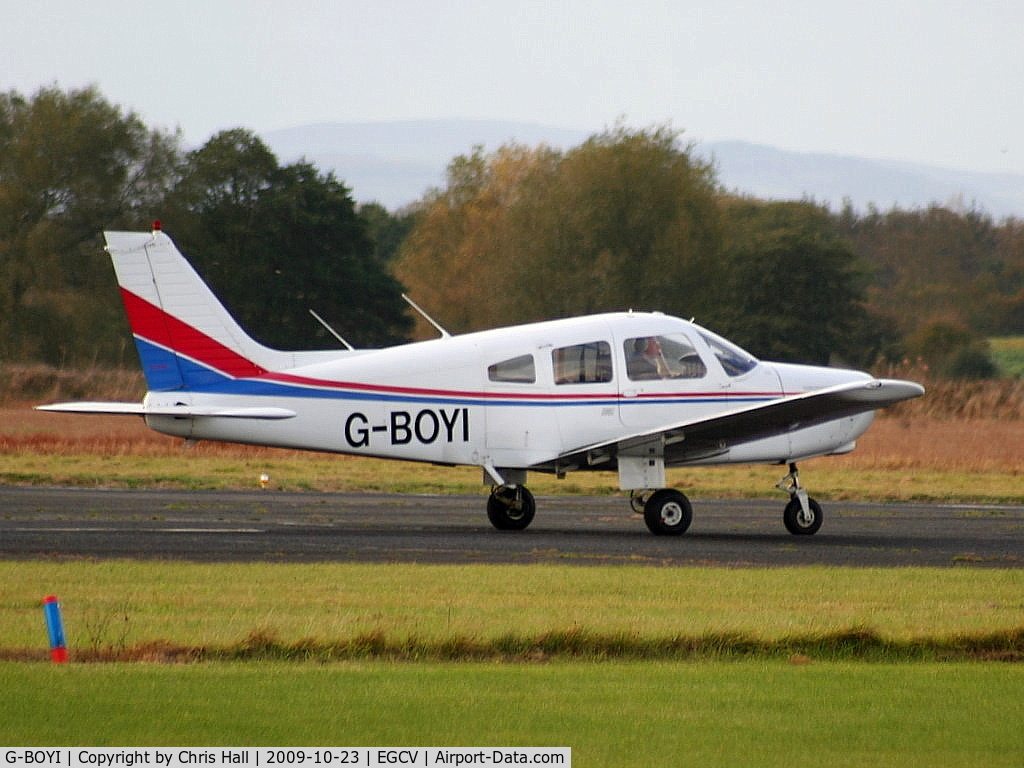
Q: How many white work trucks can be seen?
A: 0